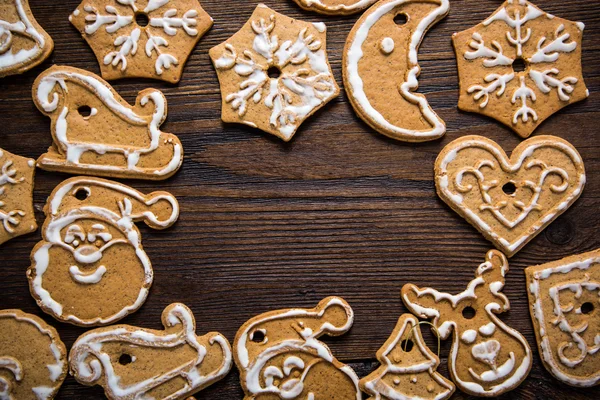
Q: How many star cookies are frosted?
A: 4